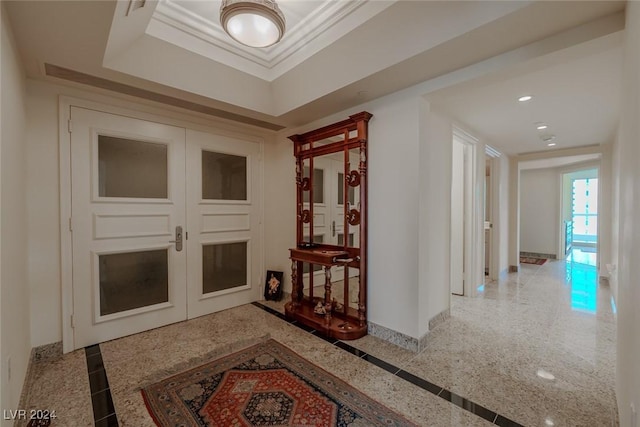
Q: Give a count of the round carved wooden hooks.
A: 4